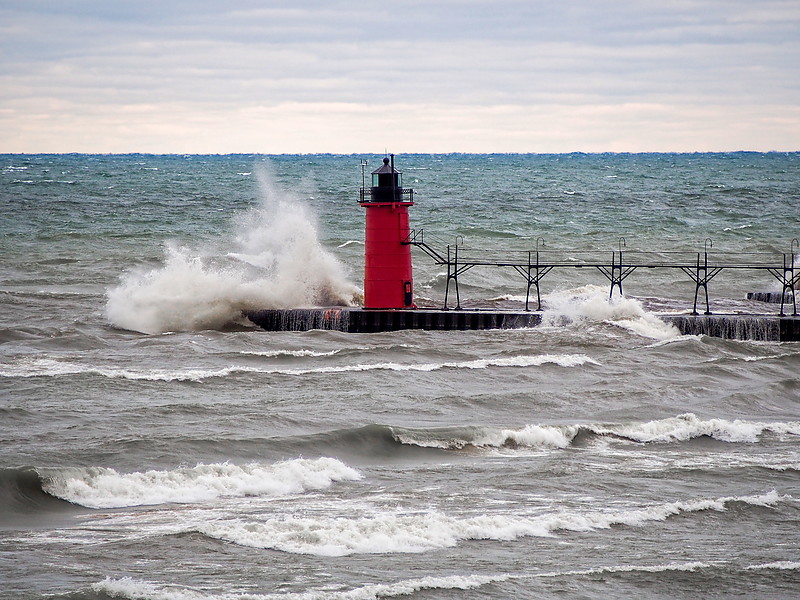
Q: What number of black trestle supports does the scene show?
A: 5